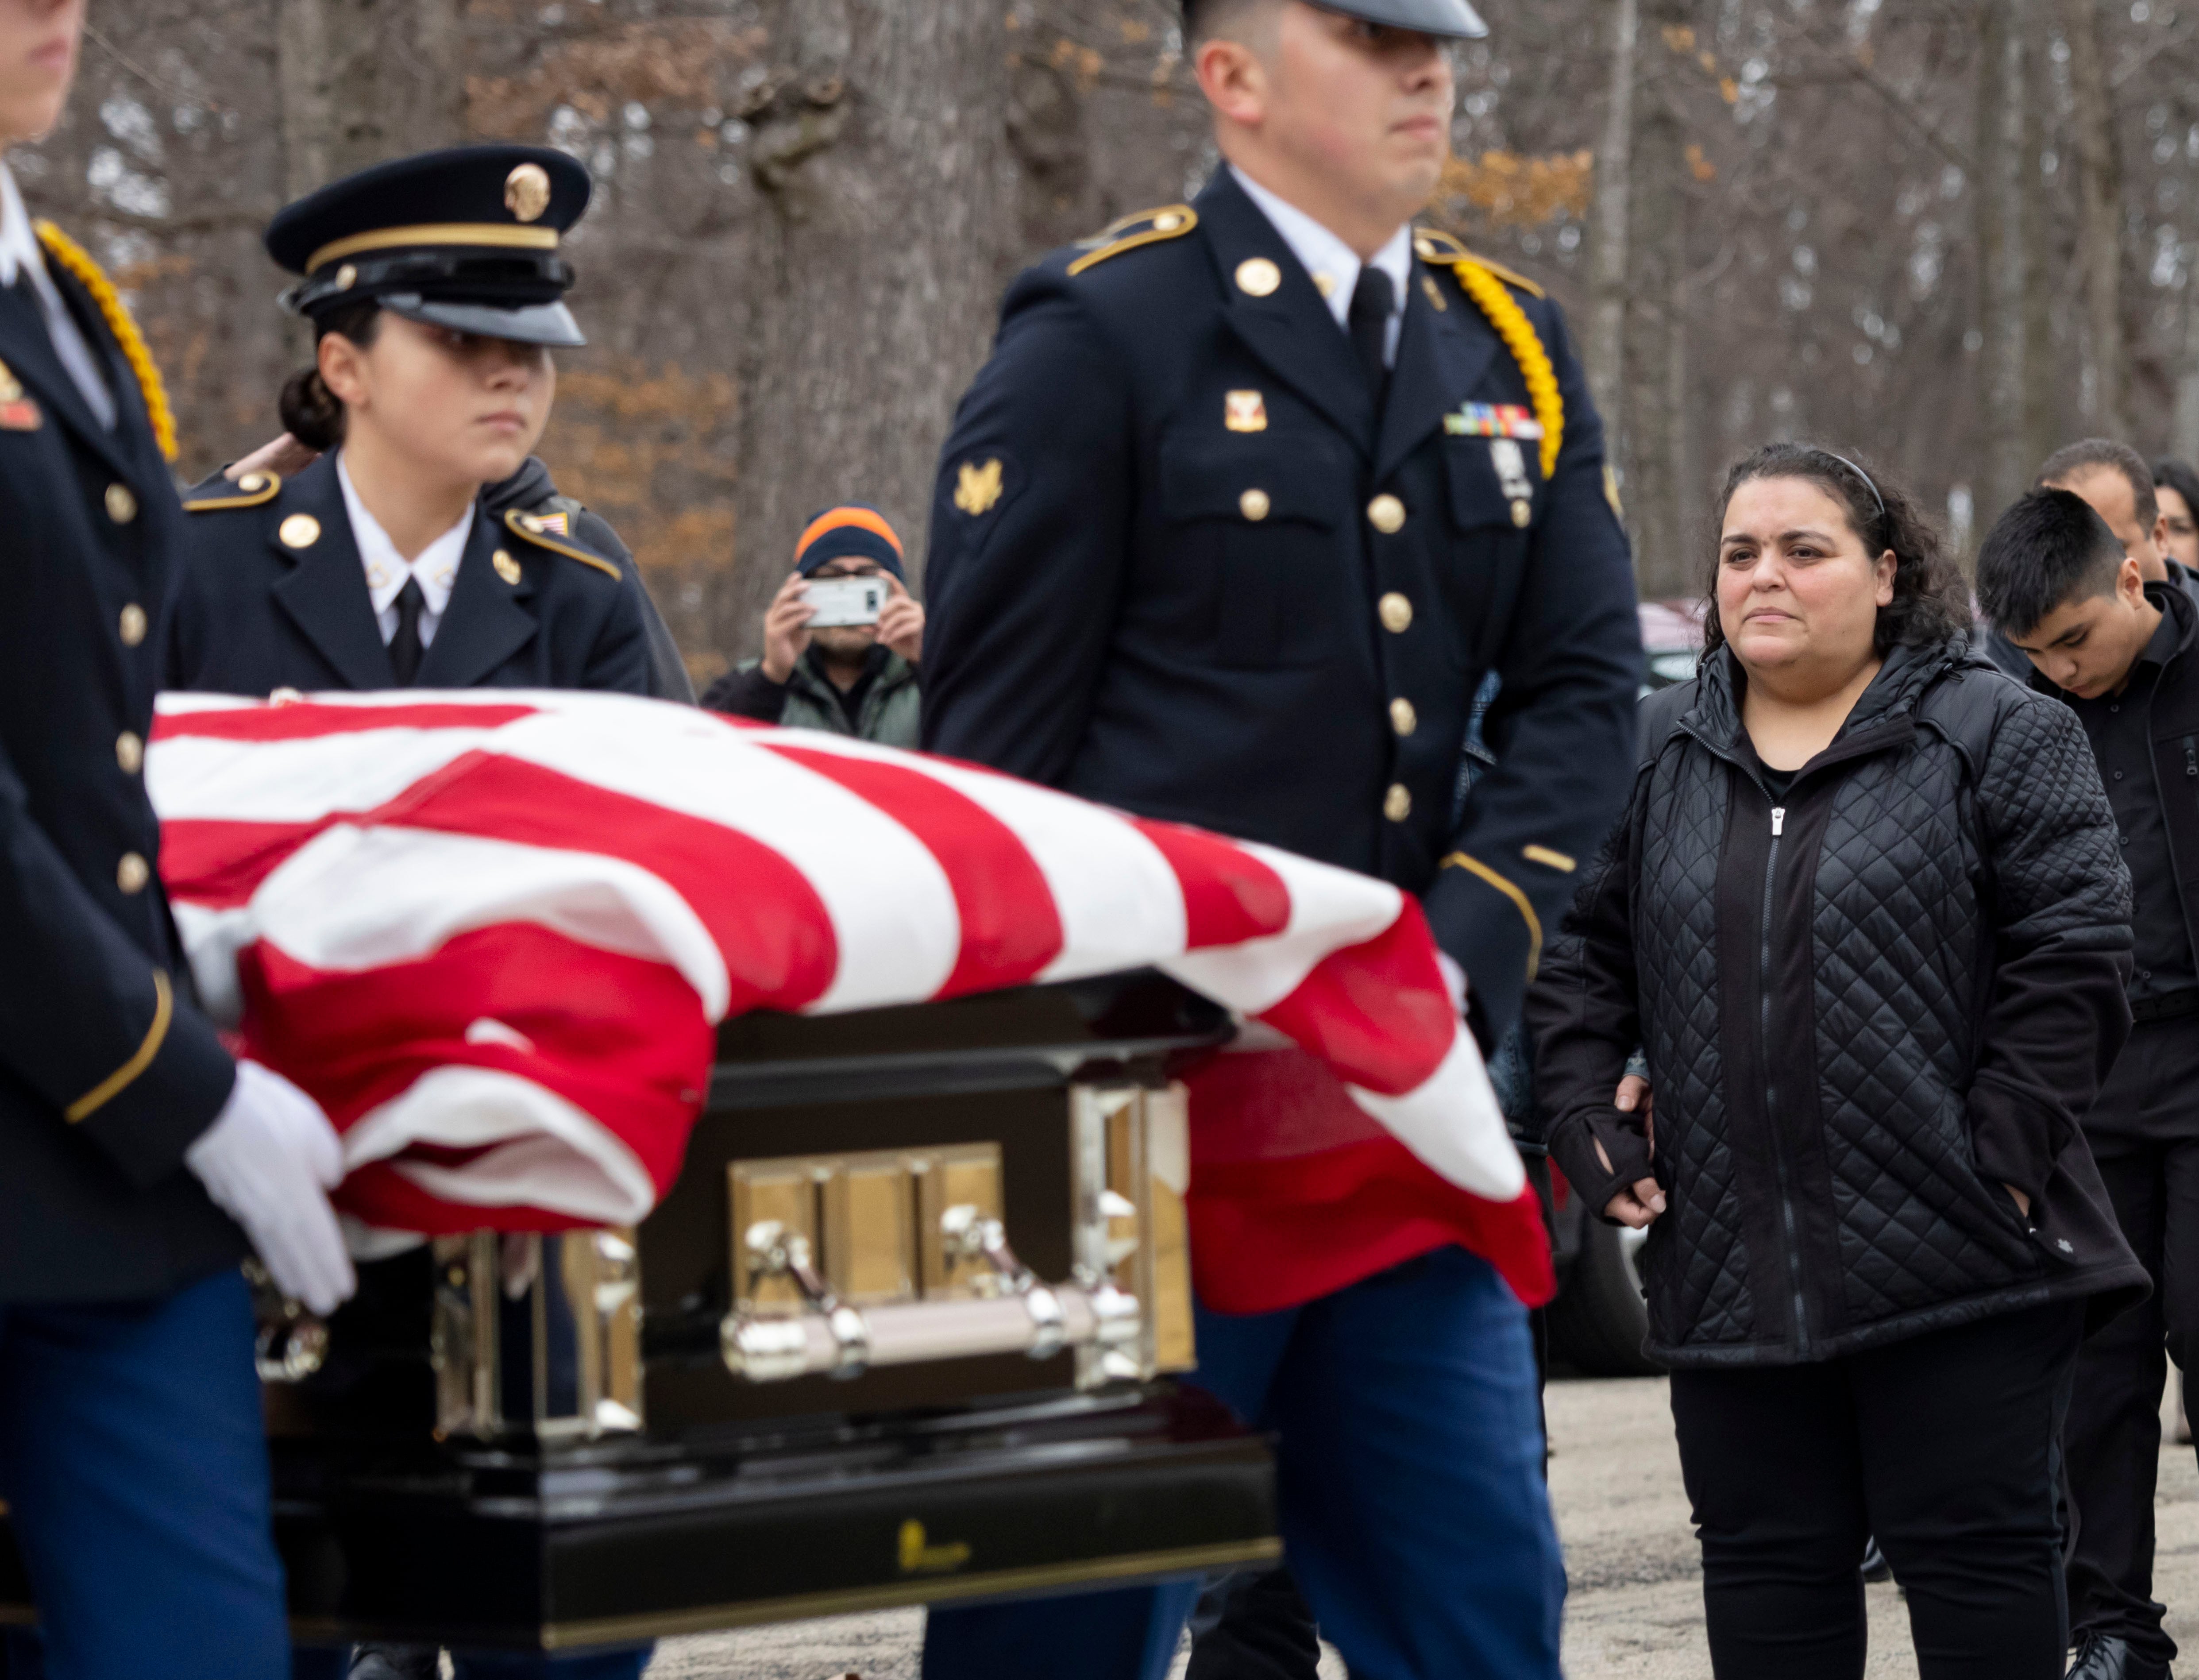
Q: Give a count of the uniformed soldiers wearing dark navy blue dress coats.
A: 3